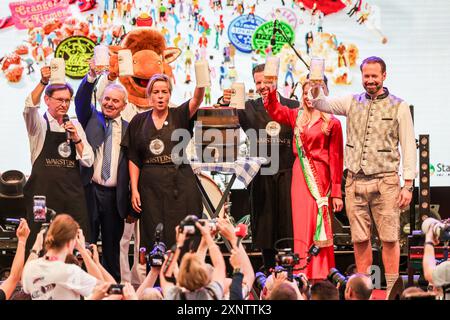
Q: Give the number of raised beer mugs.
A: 7